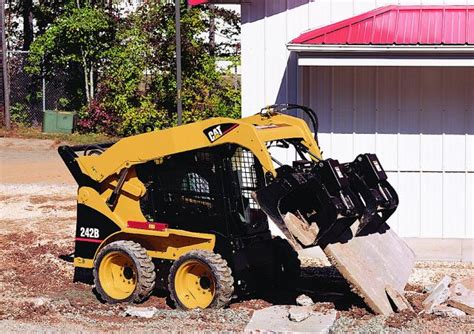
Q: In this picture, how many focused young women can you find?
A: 0